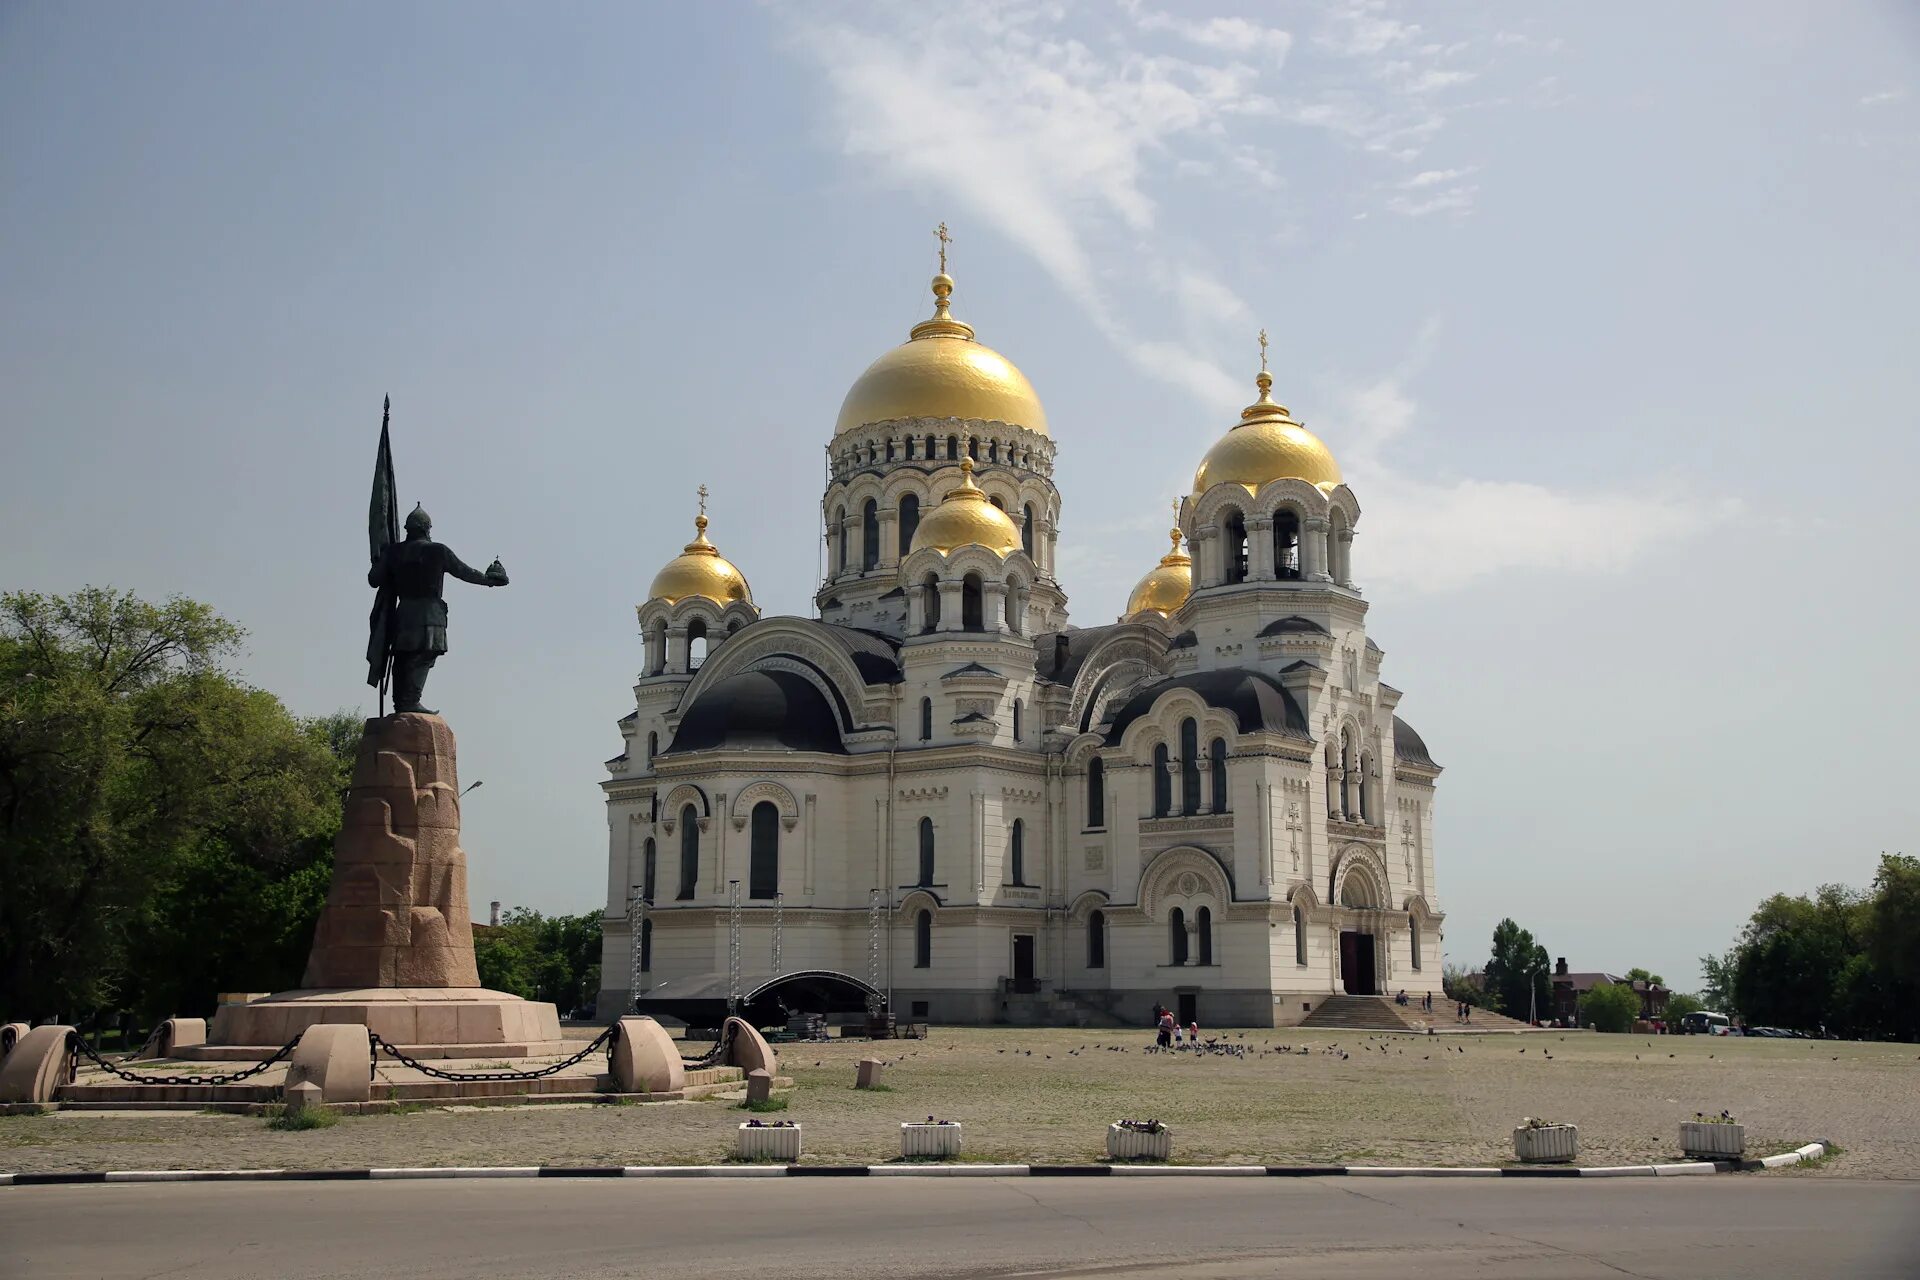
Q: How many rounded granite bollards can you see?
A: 6